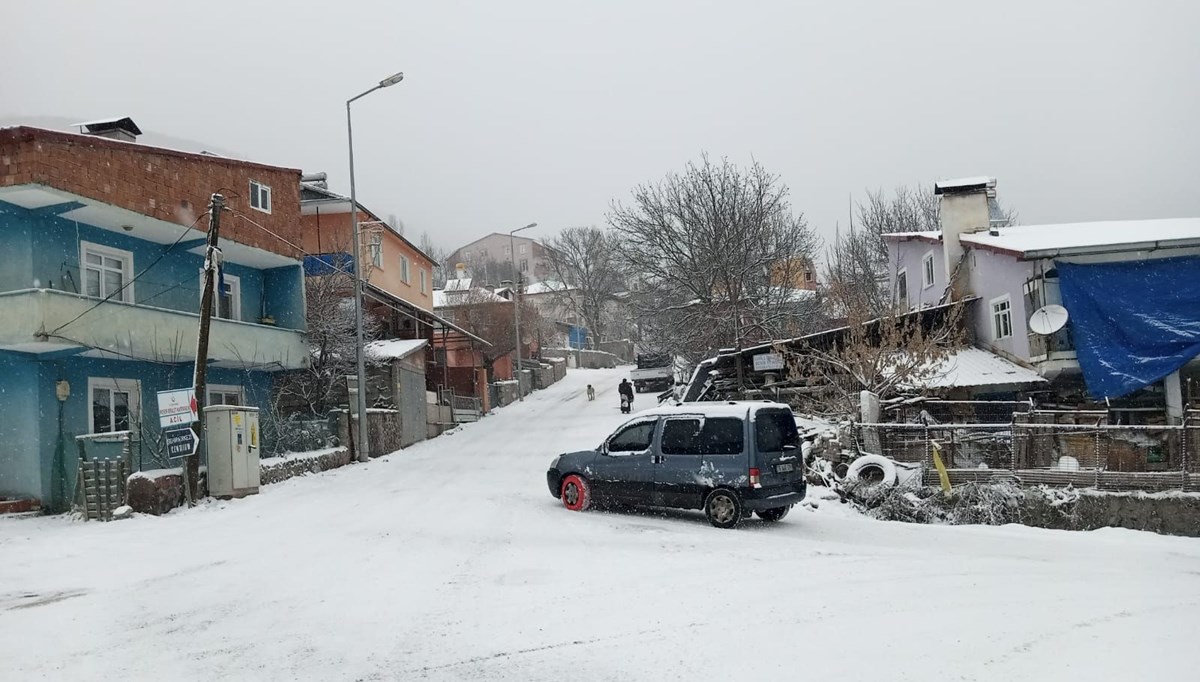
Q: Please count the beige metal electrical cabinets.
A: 1